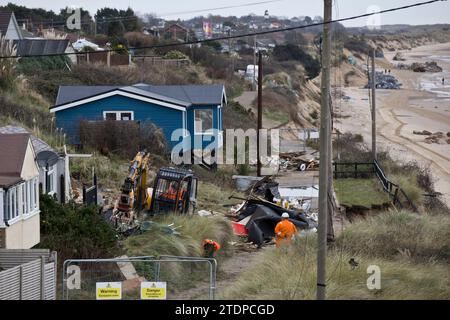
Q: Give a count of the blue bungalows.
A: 1